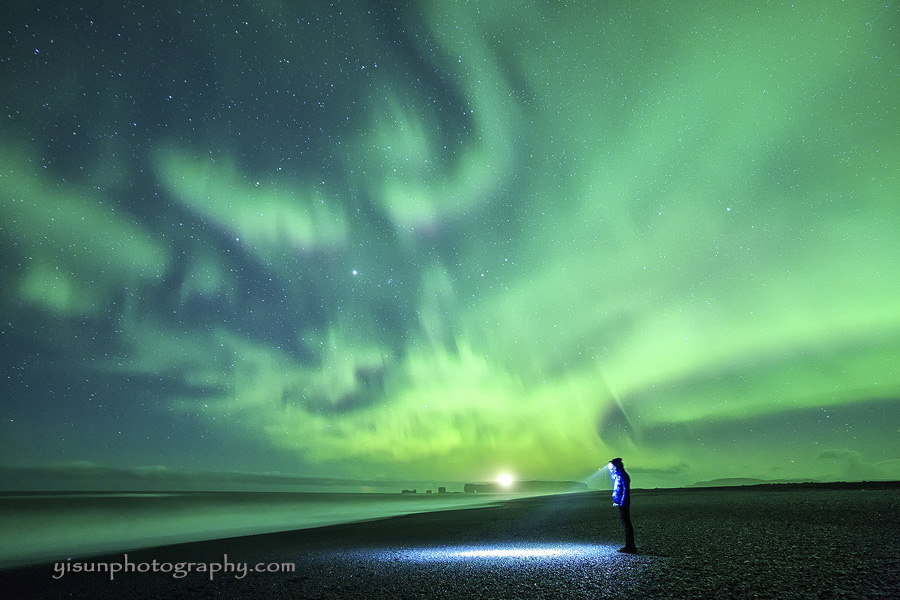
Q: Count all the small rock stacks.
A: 3